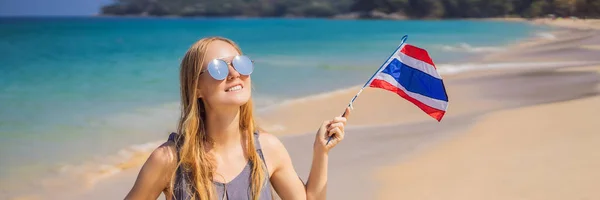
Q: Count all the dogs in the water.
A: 0